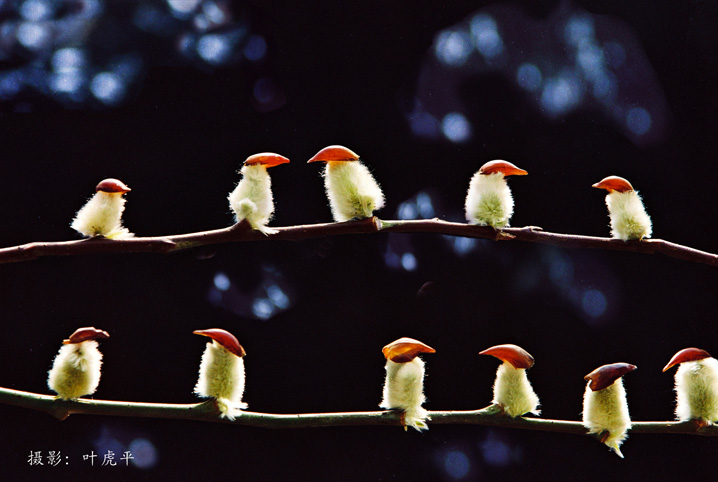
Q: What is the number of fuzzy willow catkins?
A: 11